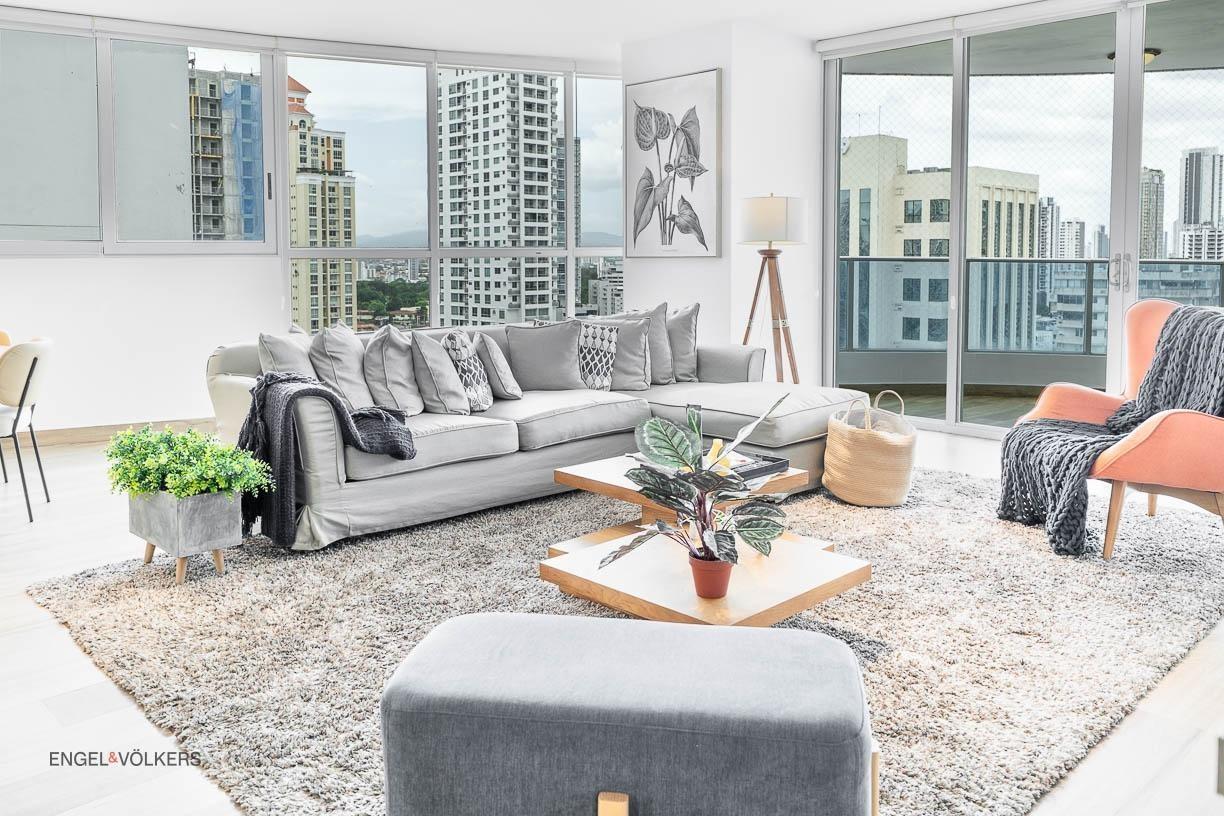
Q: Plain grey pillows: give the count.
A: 9